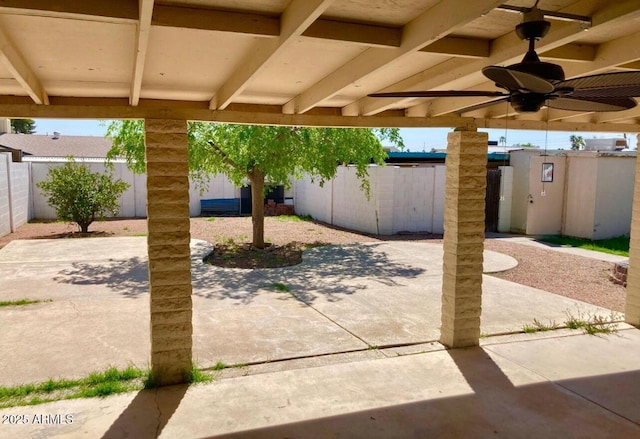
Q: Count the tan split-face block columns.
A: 3